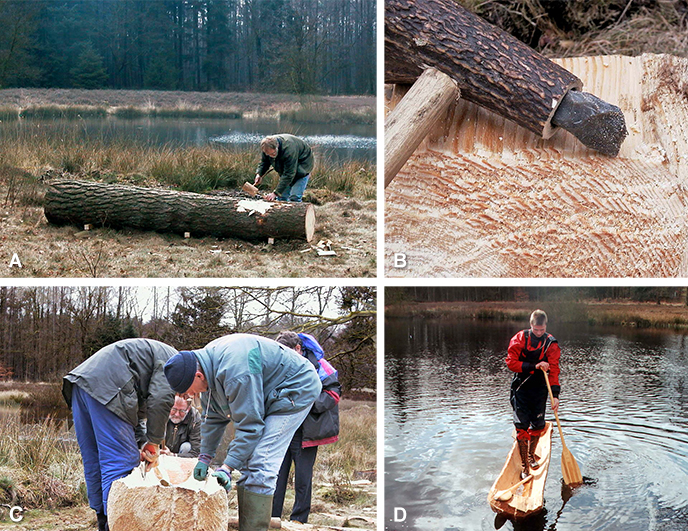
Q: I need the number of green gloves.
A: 2